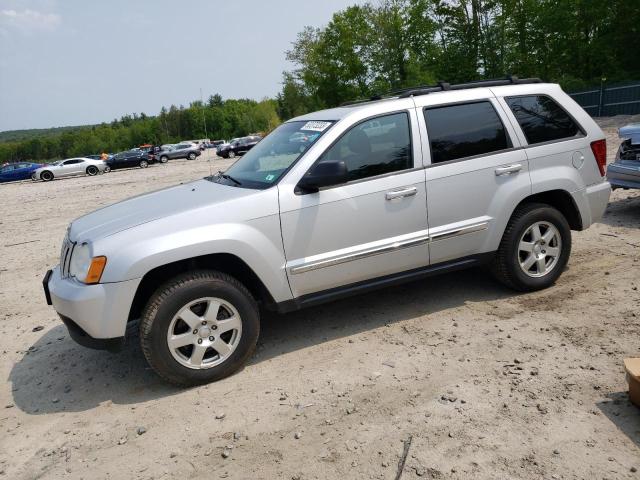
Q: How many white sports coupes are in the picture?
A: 1